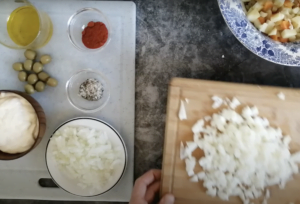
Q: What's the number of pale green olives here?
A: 11